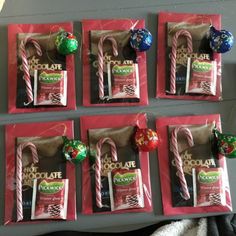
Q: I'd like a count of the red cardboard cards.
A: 6